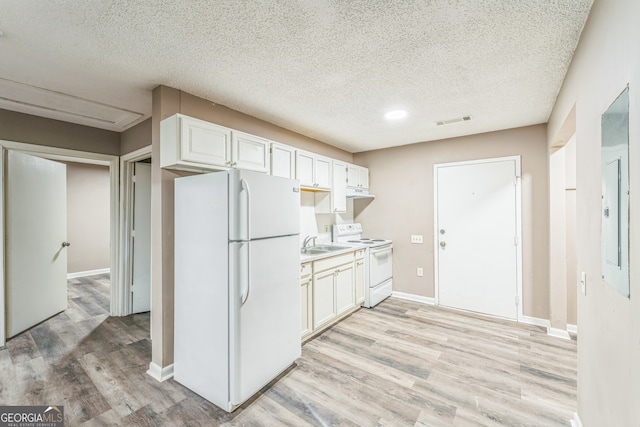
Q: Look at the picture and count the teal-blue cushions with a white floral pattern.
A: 0